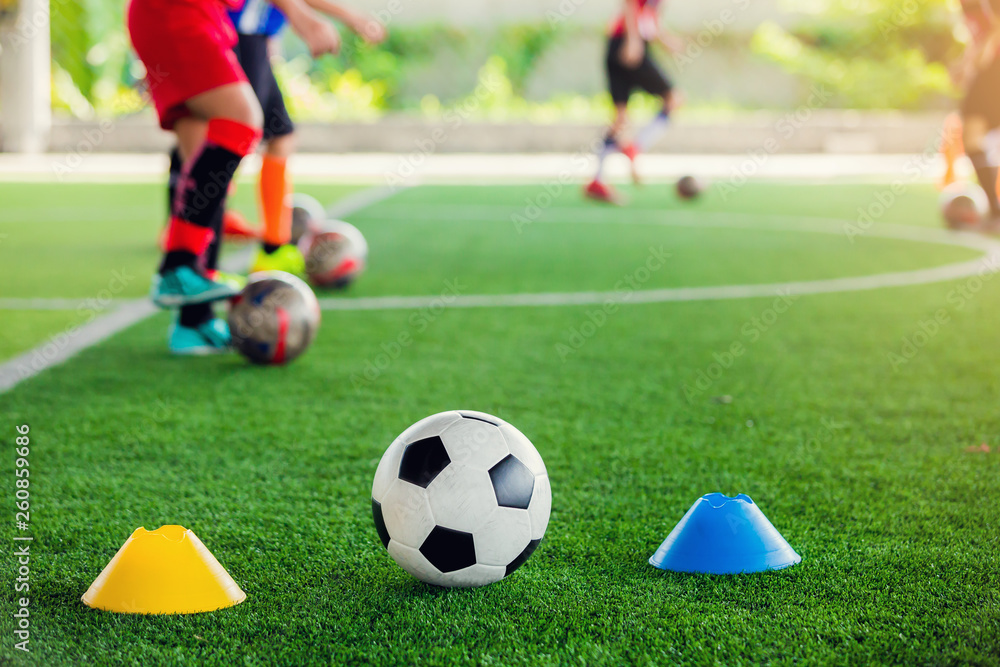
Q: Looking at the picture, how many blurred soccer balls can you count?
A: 5